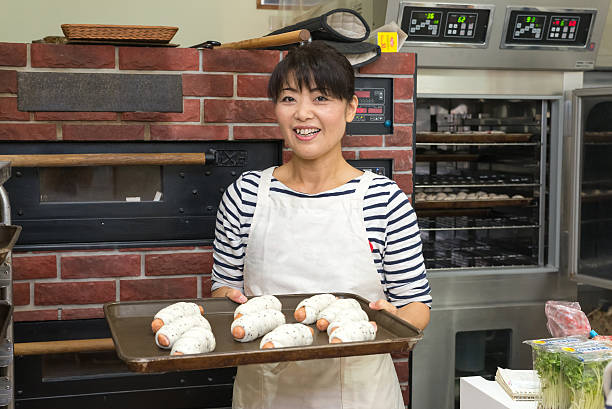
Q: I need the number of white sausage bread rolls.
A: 10